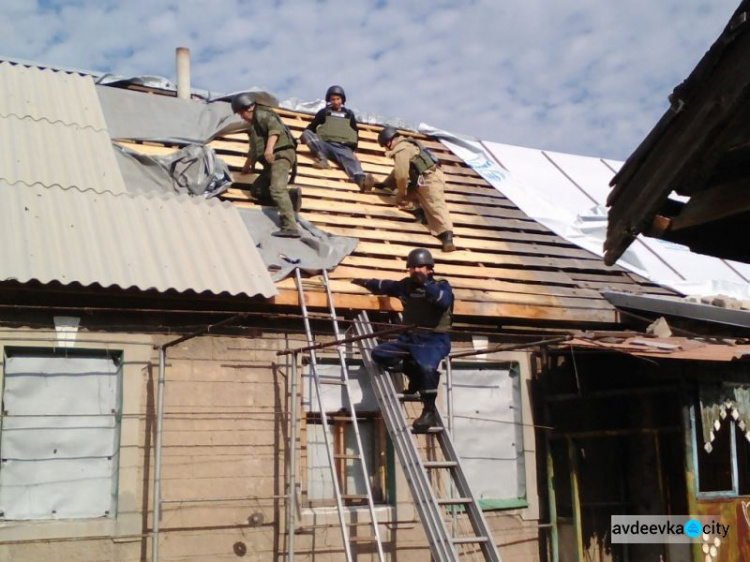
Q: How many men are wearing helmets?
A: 4